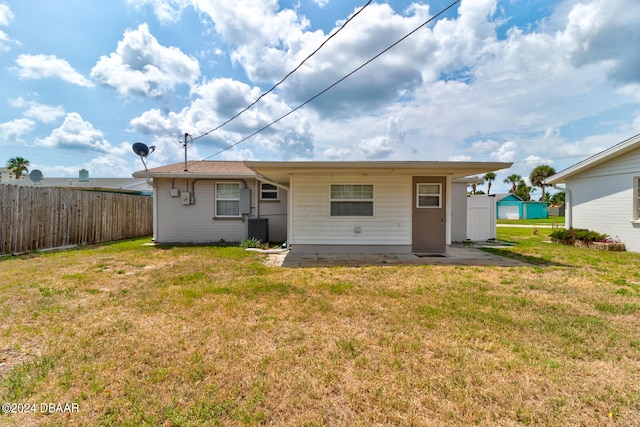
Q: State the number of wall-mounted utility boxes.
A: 3